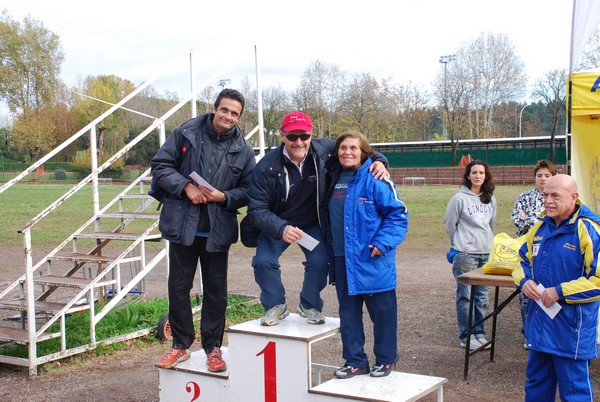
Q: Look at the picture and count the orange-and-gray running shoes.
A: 2